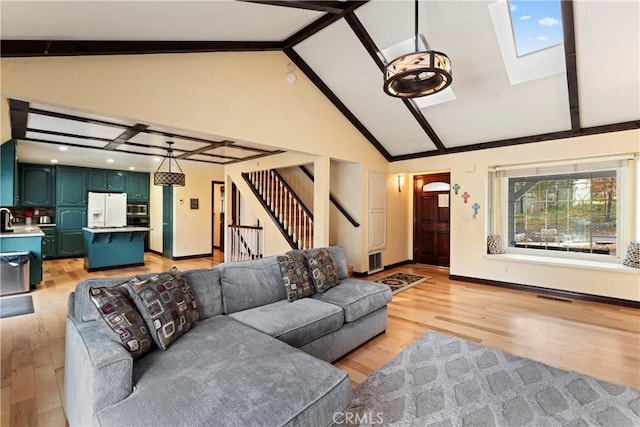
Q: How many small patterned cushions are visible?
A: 6